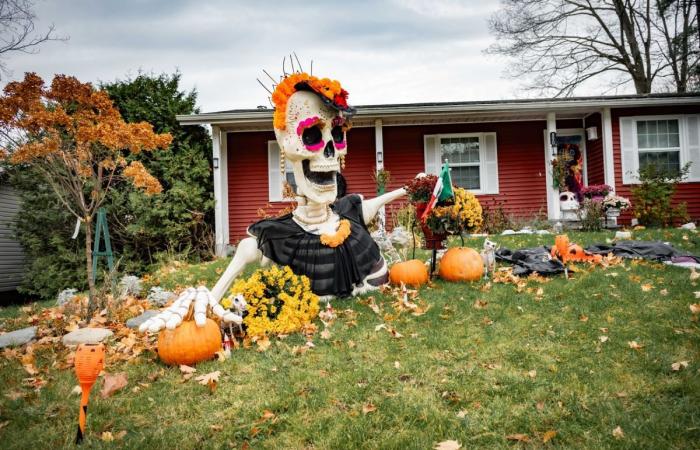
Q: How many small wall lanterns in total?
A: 3